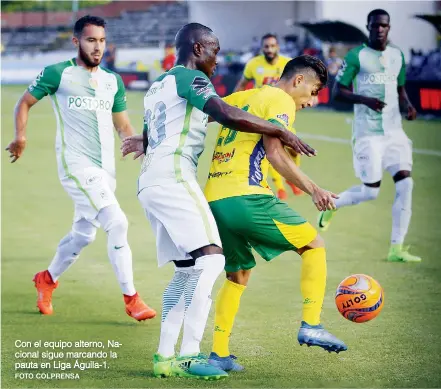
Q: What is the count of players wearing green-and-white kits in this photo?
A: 3